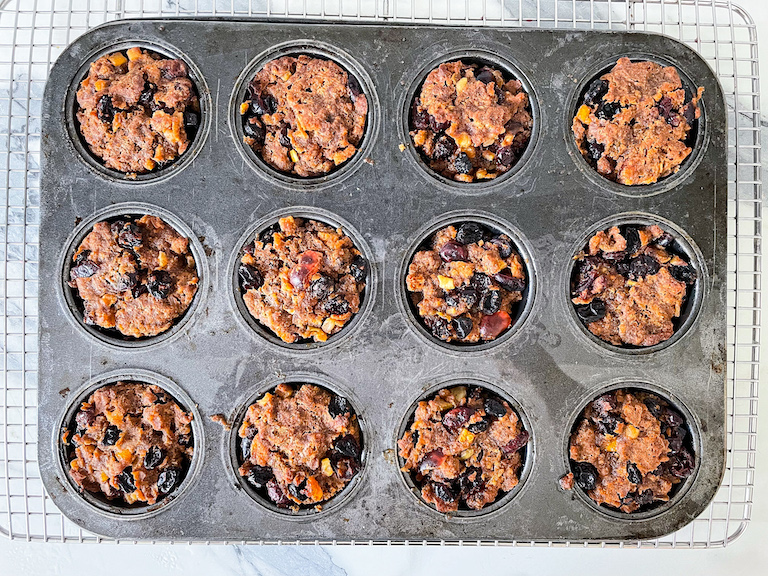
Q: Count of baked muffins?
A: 12